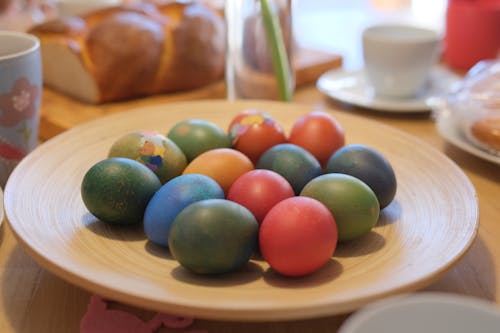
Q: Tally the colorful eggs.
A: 13